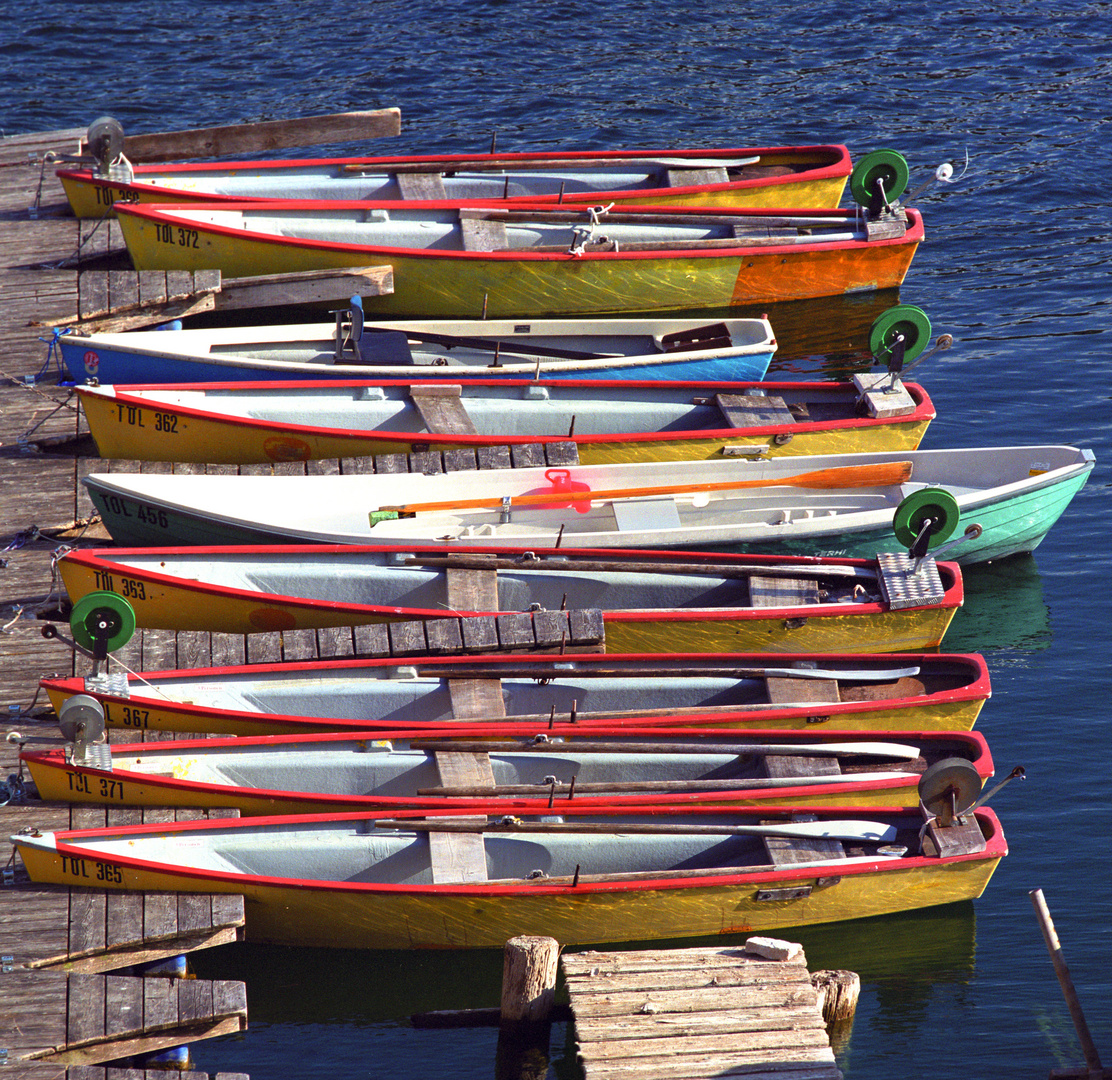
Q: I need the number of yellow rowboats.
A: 7